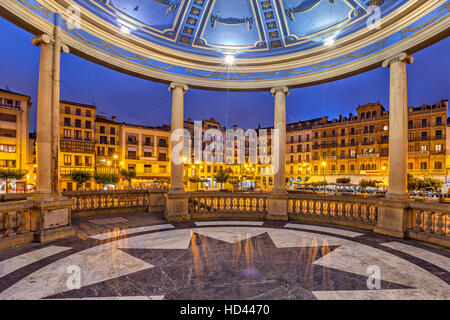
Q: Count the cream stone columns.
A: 4